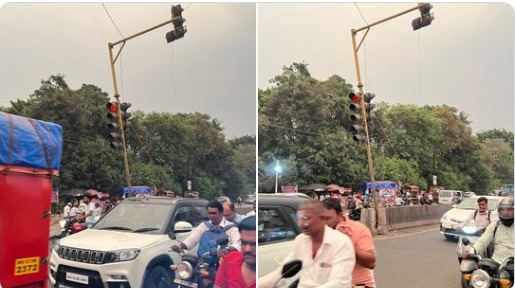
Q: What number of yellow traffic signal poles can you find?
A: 2